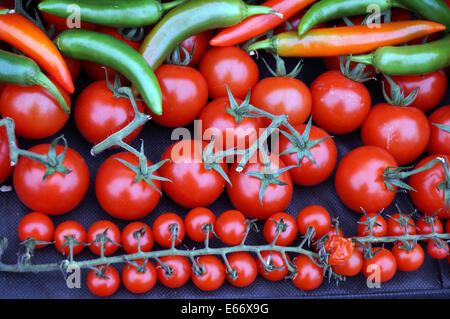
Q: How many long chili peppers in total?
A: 10